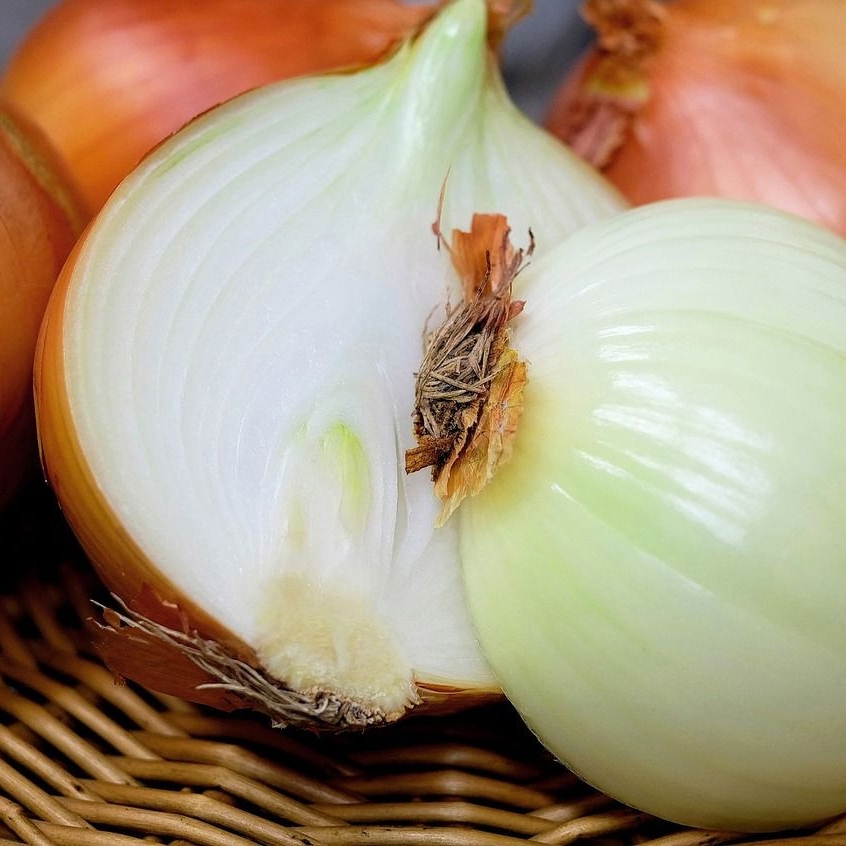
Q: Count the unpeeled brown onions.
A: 3